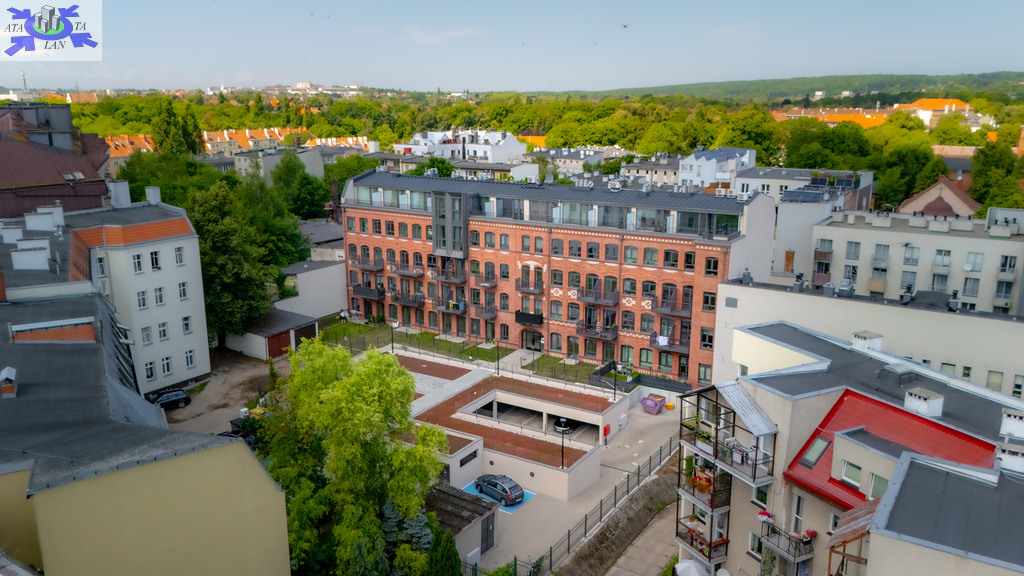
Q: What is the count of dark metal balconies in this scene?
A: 14